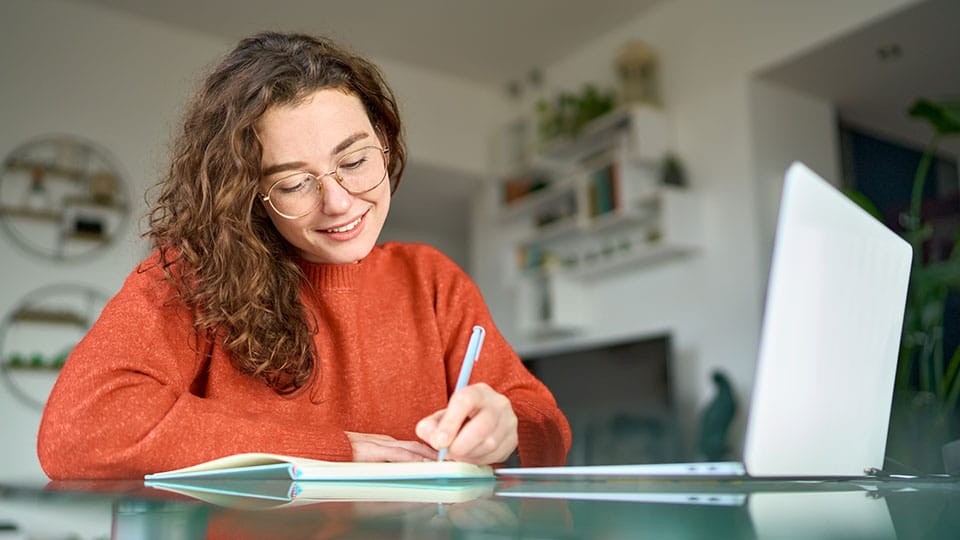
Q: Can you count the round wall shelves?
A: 2